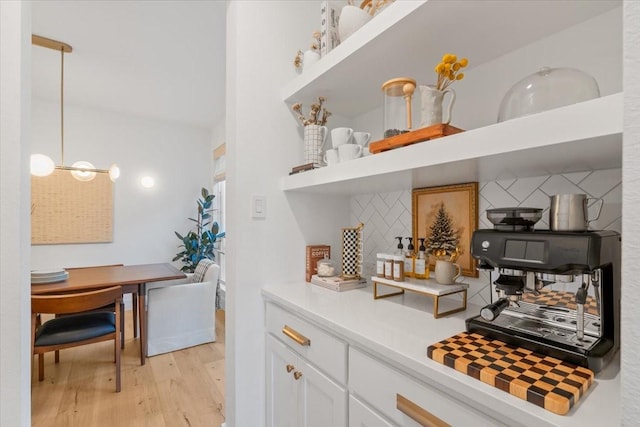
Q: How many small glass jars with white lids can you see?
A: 3